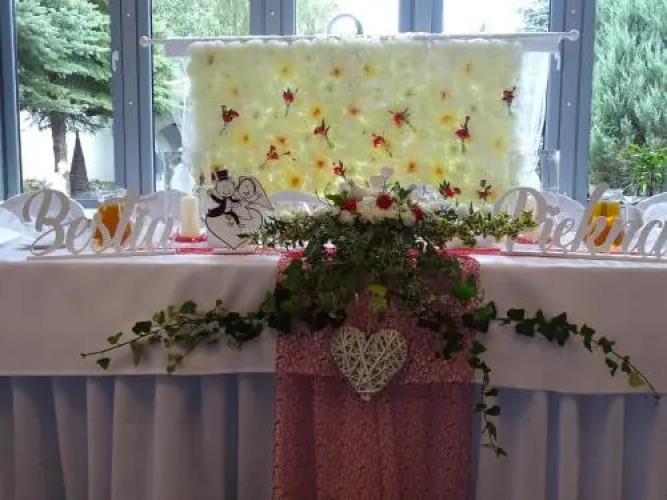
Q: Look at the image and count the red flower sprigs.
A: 11